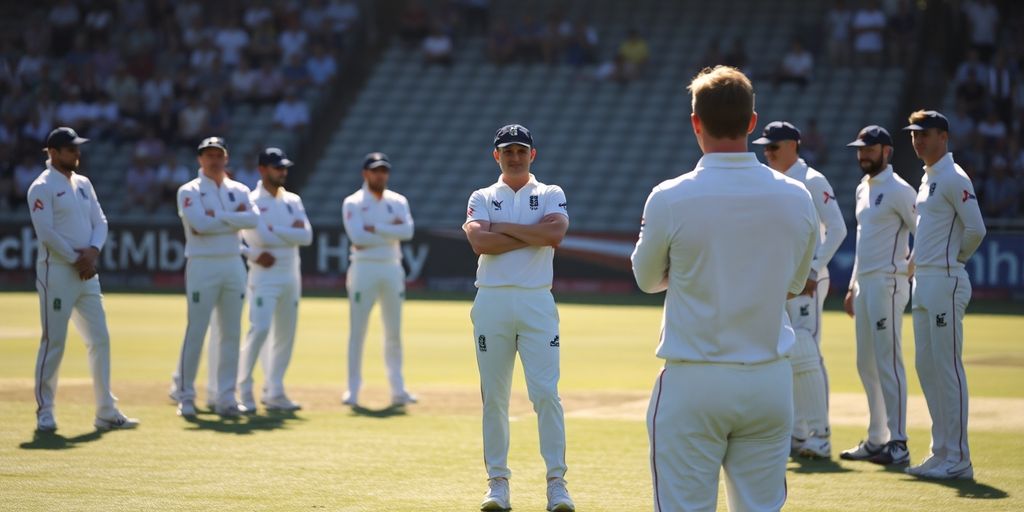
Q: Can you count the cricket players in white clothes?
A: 9